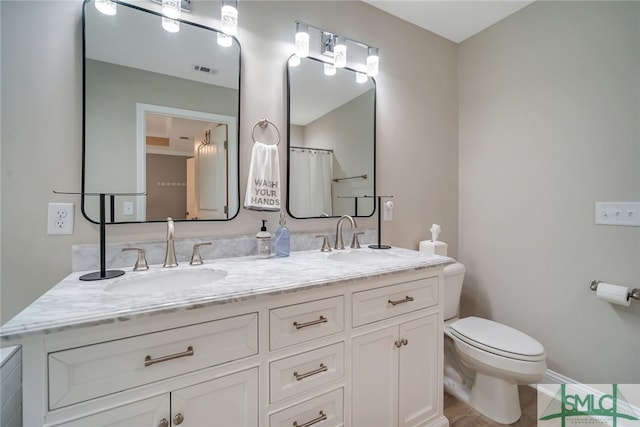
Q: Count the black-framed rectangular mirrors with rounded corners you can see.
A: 2